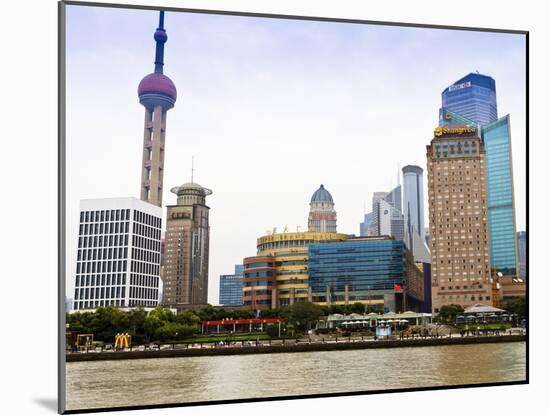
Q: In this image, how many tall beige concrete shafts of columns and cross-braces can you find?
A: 1